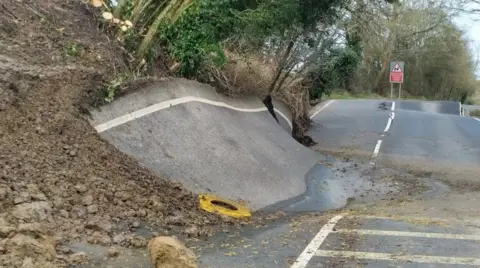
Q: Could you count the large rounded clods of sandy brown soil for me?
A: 1